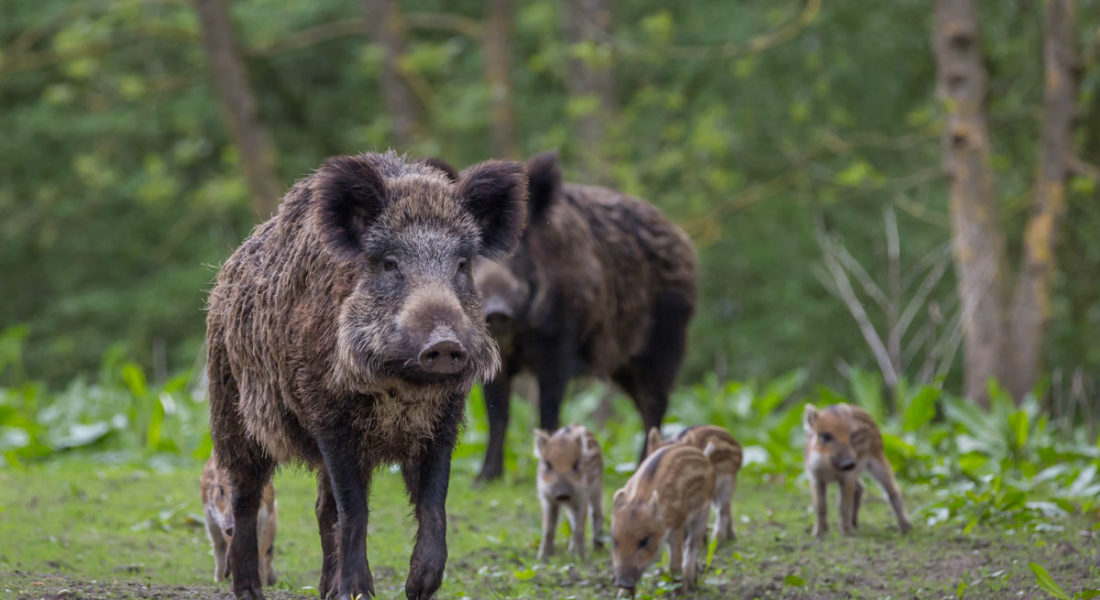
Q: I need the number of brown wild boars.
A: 7